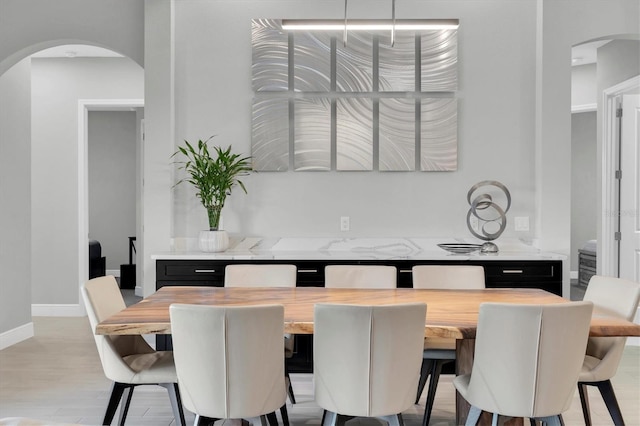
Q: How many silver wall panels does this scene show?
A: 10